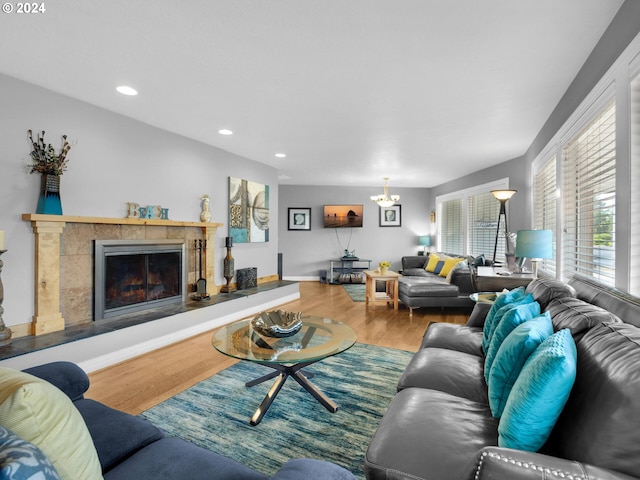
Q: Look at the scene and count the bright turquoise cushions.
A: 5